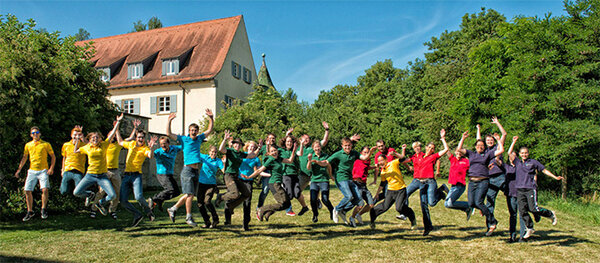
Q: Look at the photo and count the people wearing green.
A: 7